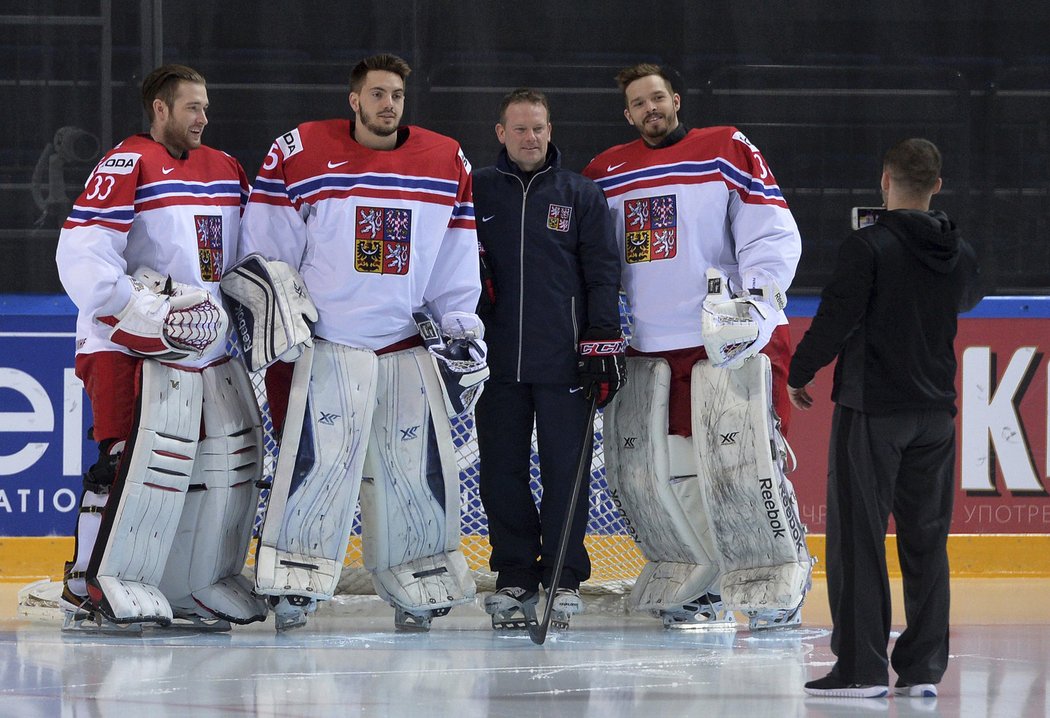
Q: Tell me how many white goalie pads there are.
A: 6